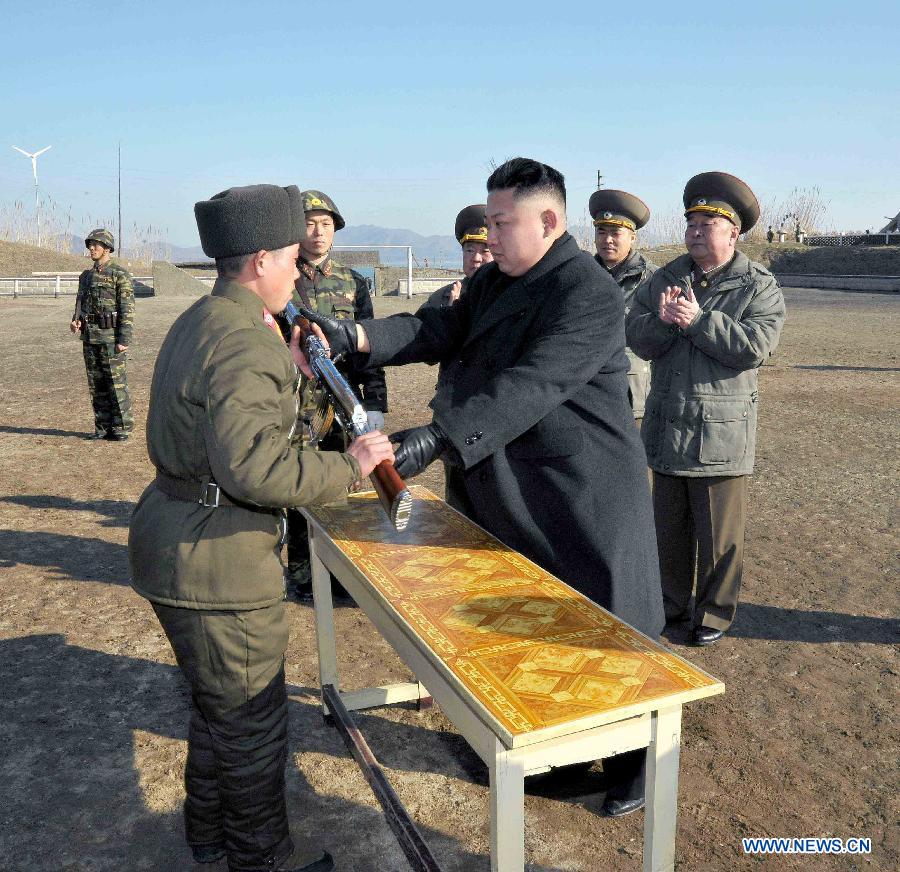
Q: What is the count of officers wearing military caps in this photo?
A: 3